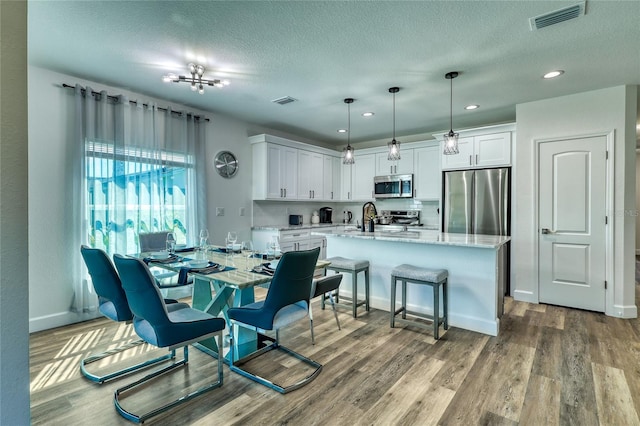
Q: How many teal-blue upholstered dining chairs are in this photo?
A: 3